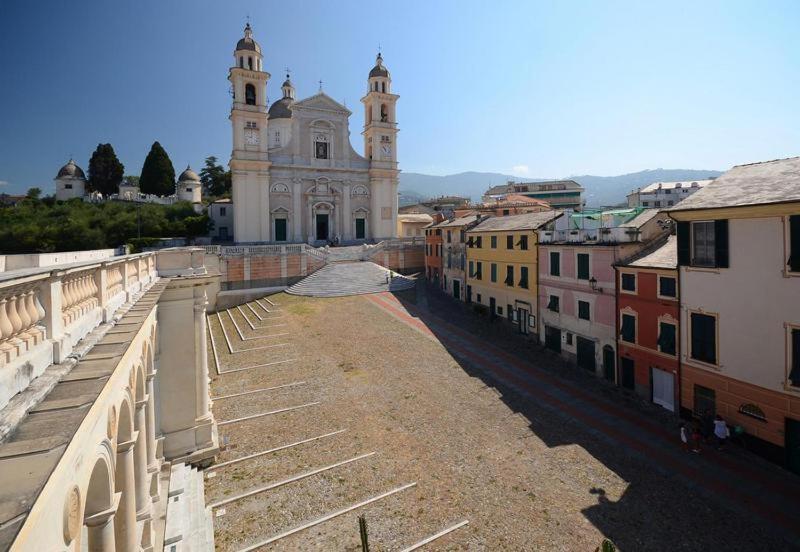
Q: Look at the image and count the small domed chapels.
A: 2